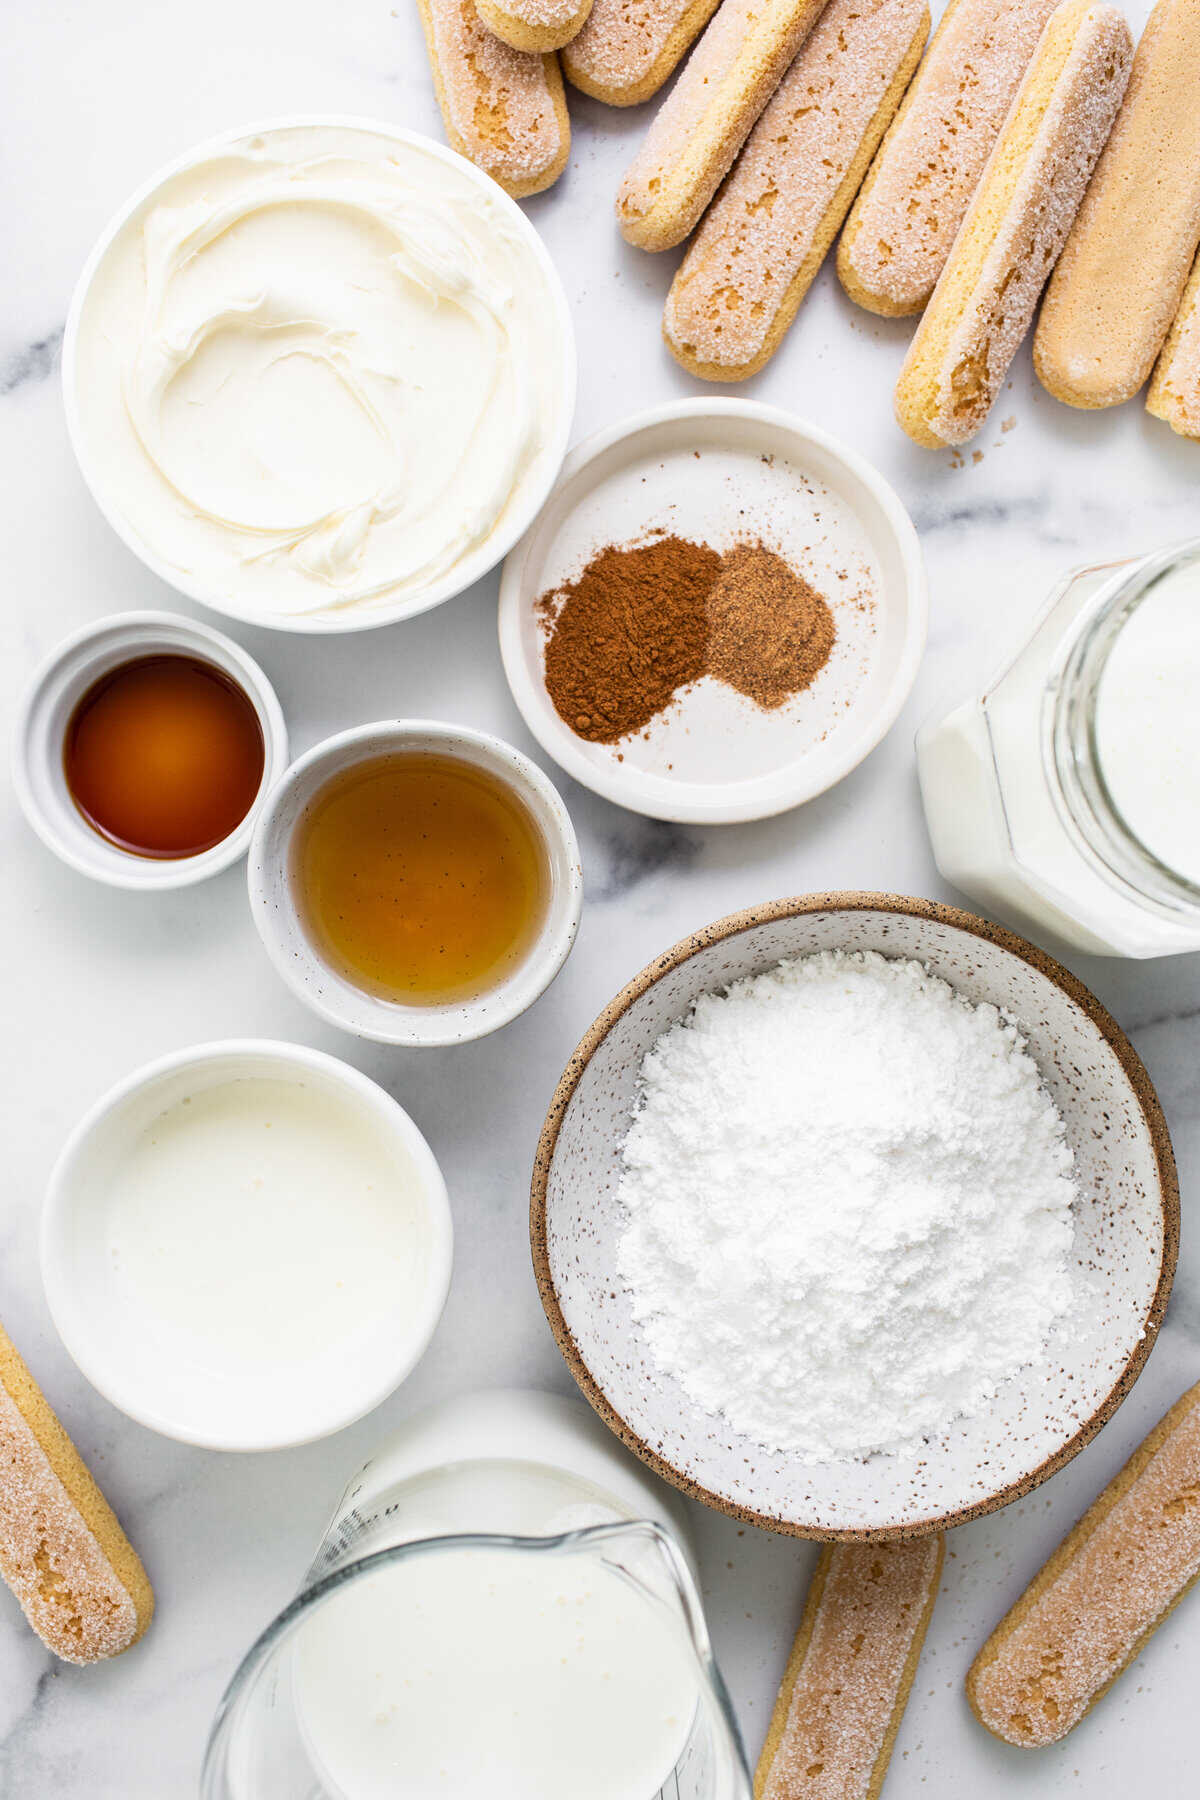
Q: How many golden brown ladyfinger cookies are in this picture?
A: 12